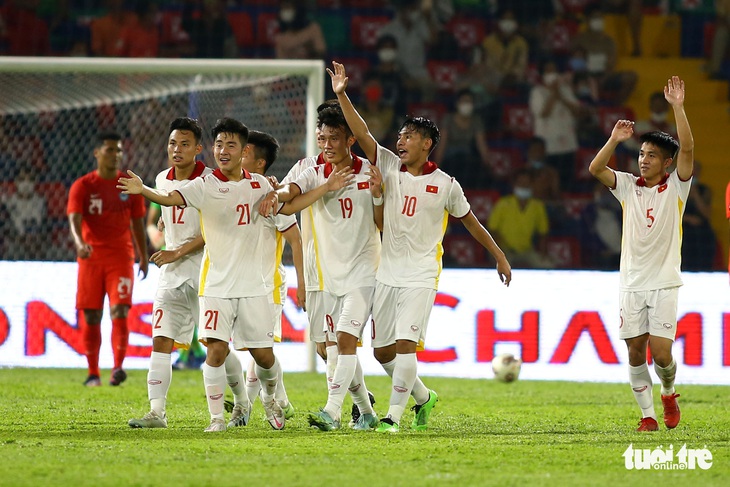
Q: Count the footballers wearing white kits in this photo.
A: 7